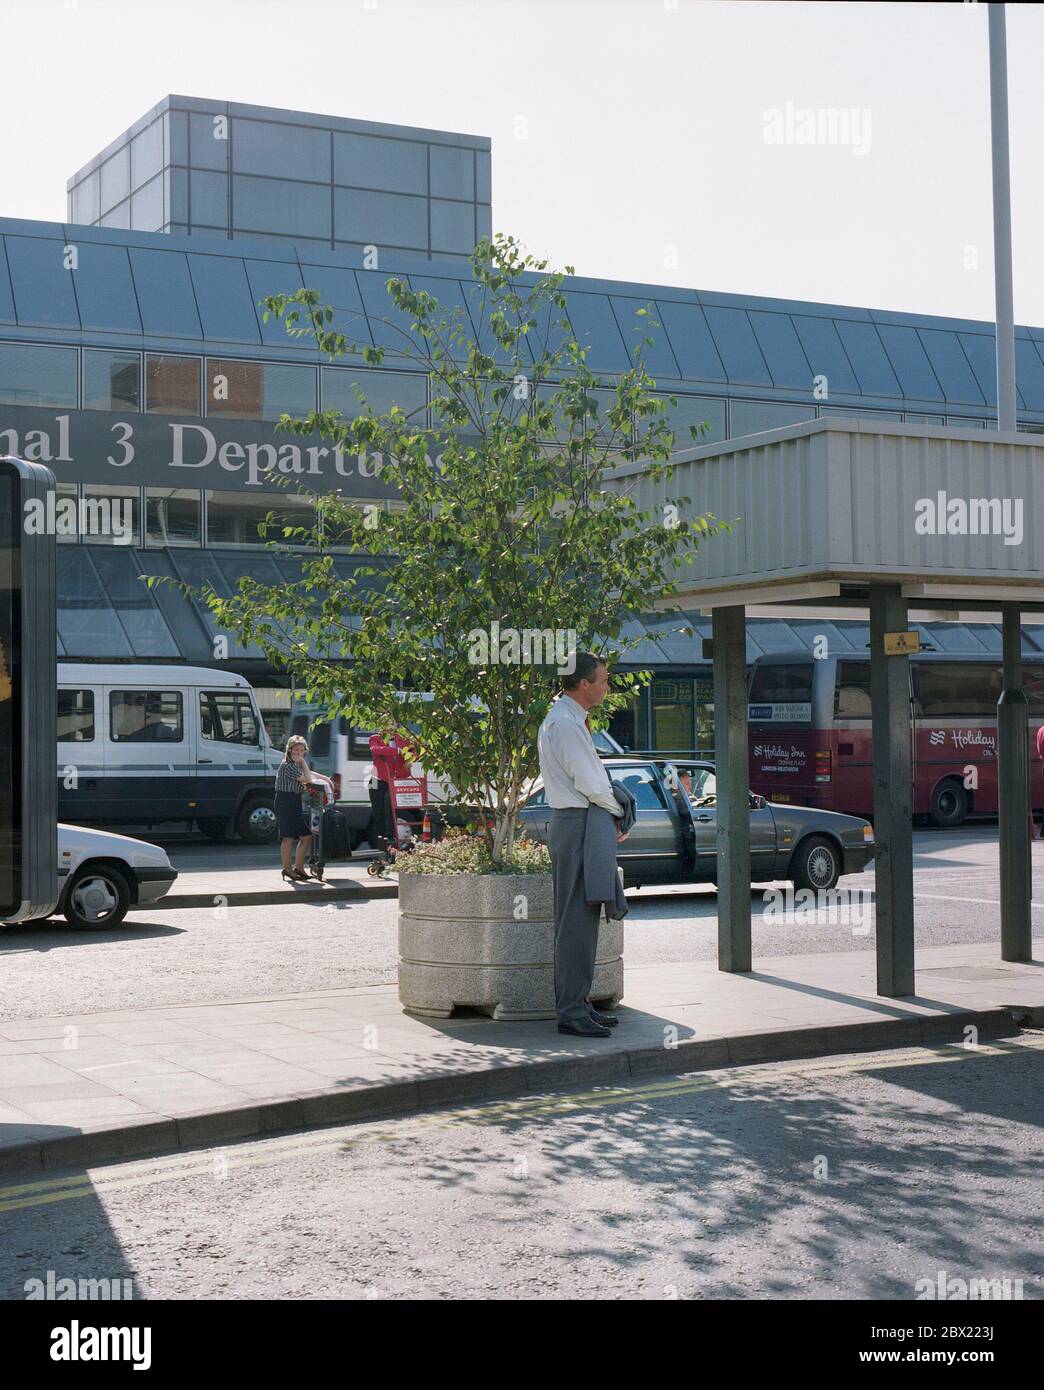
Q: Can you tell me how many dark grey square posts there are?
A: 2